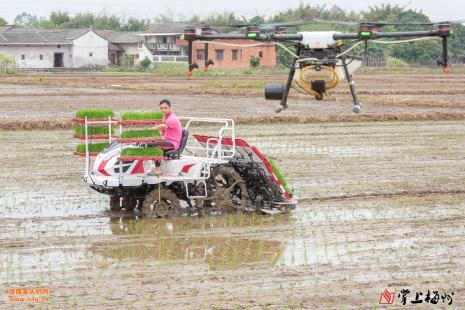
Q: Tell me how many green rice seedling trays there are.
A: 6